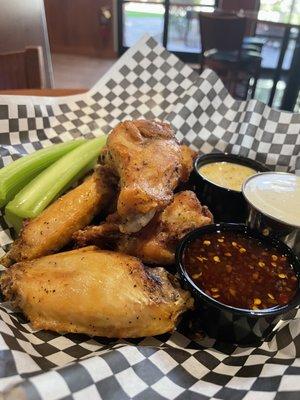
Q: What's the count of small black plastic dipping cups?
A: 2